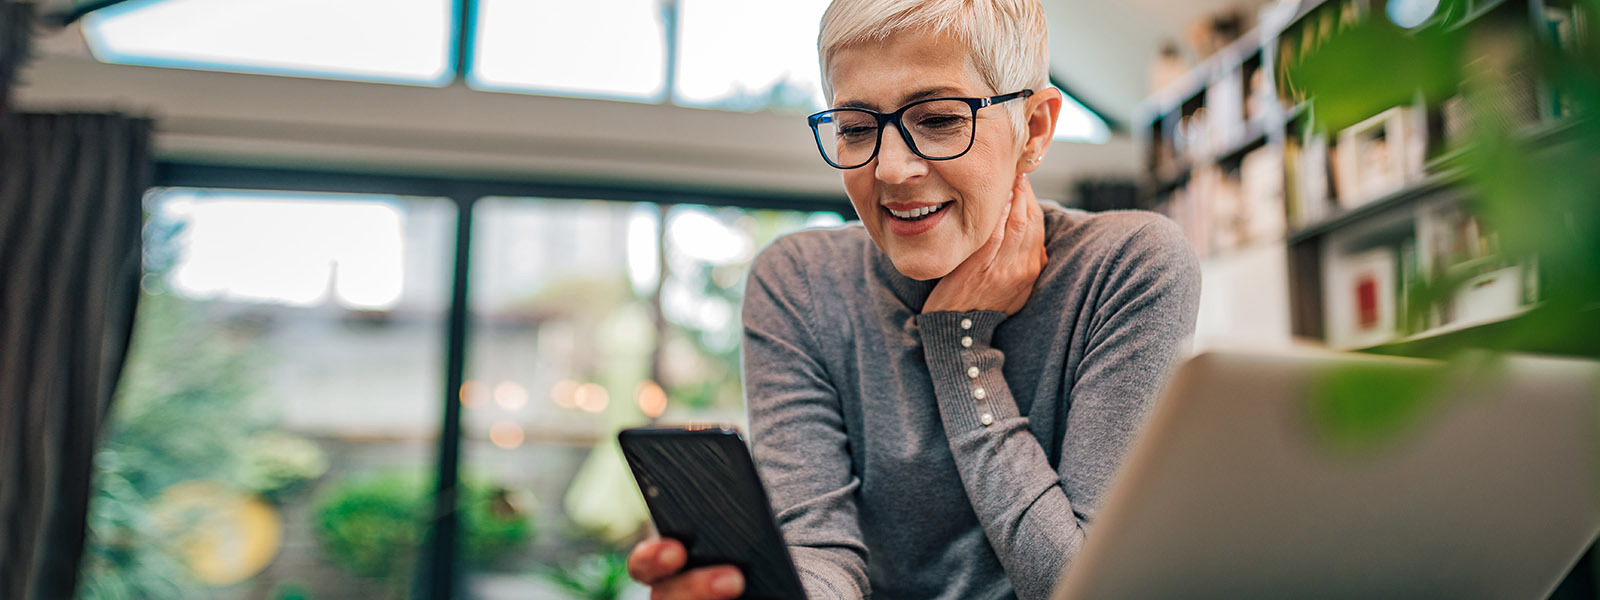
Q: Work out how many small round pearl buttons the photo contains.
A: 5